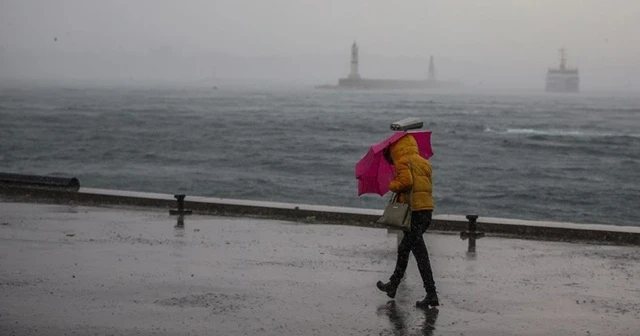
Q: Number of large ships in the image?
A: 1